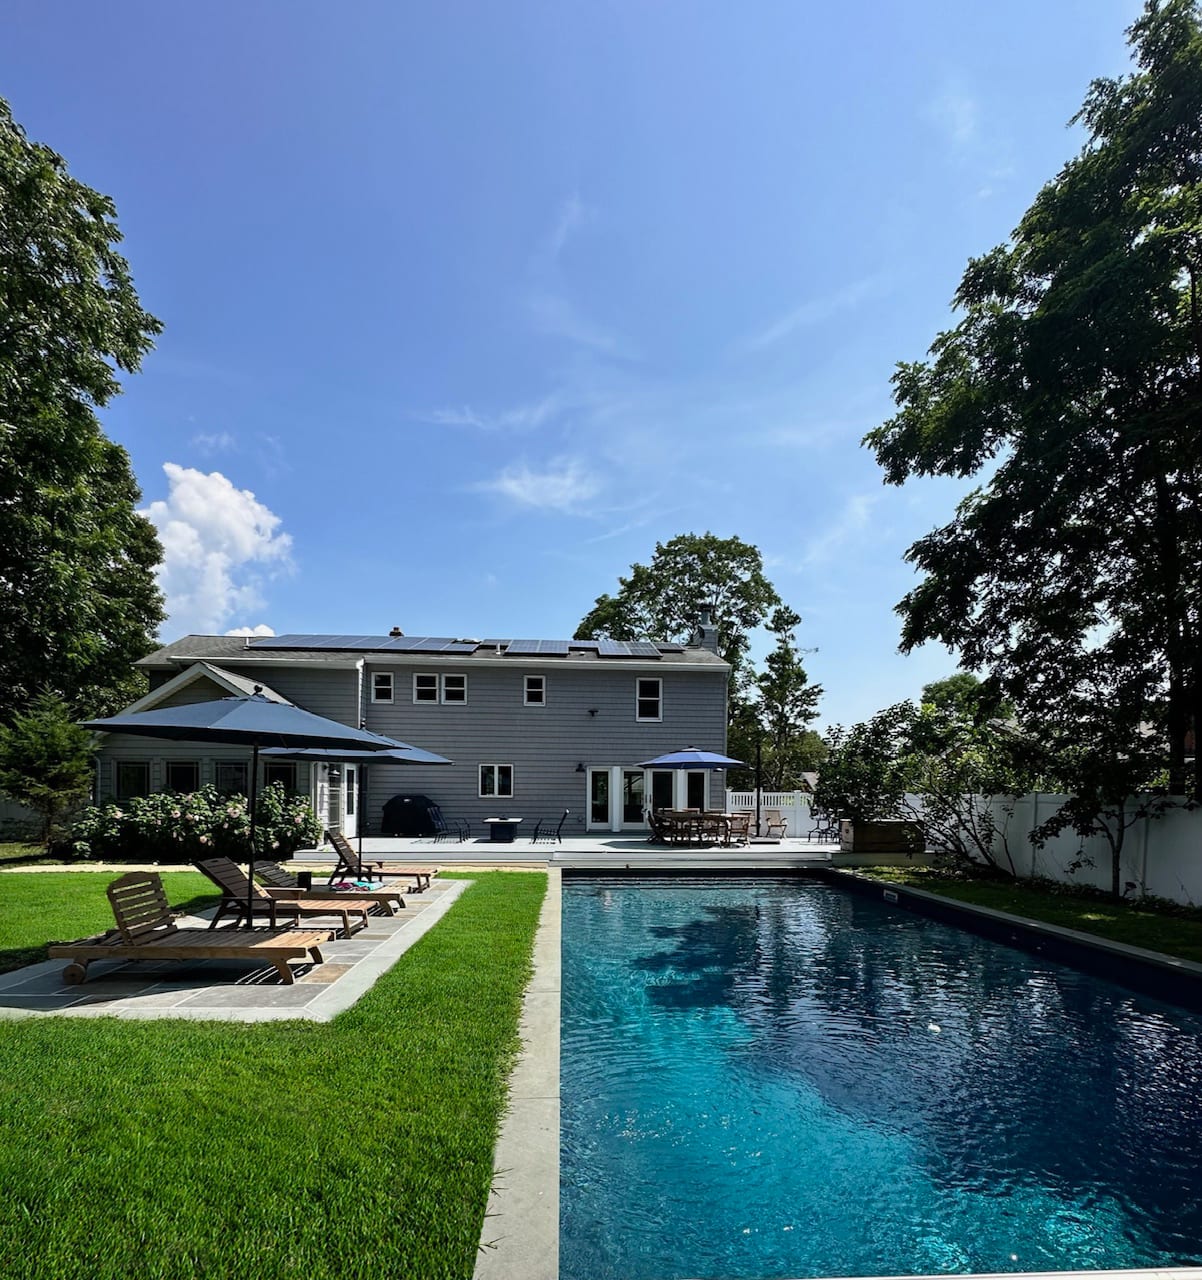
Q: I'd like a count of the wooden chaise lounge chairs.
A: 4